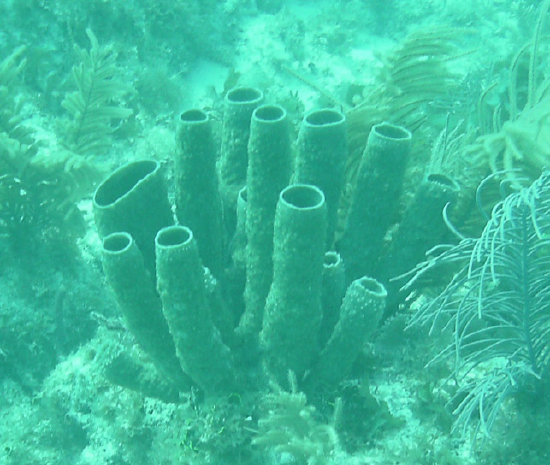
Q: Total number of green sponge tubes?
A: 13